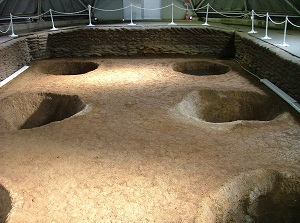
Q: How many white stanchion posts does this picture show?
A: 9